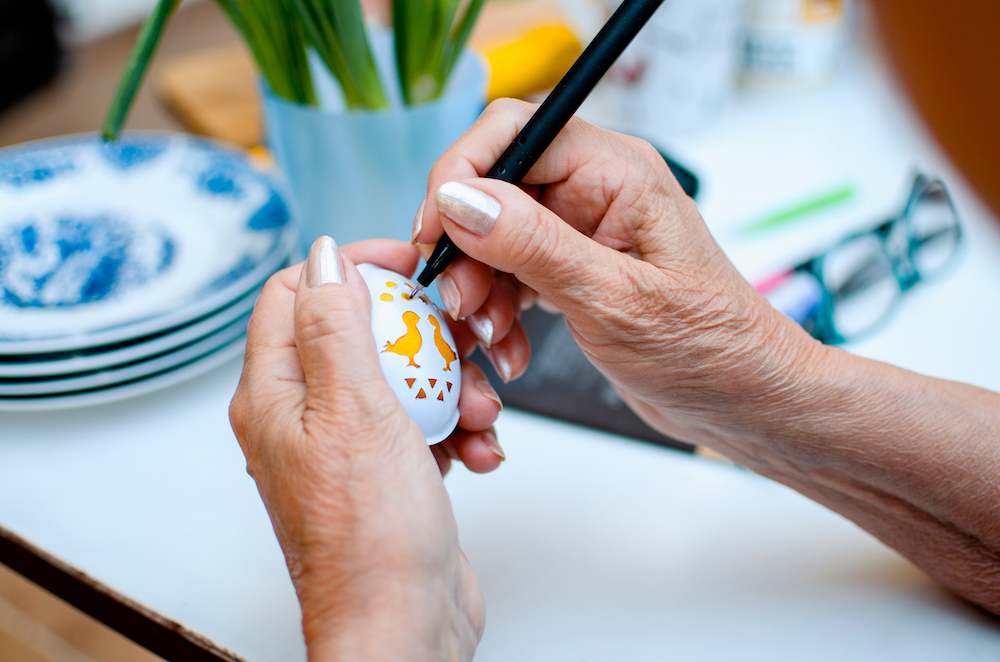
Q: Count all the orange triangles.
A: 5